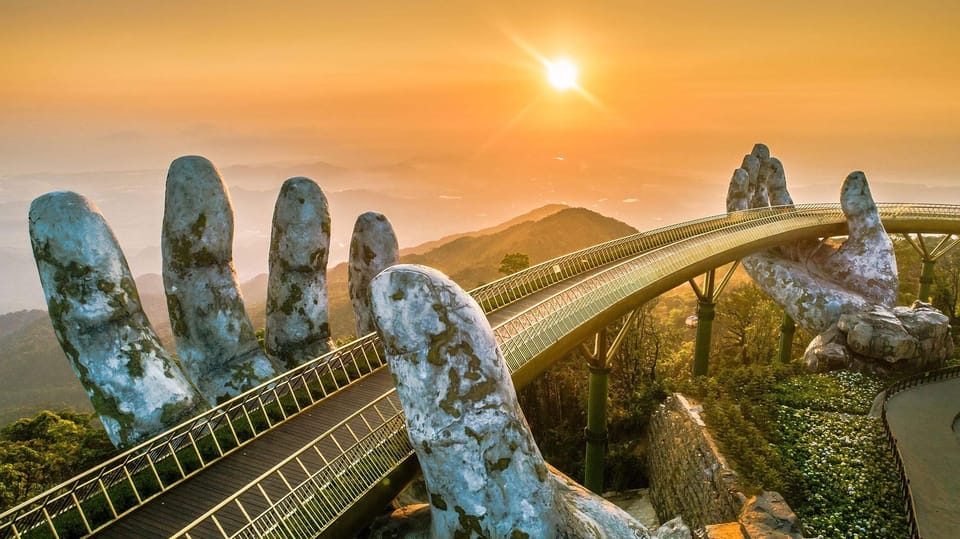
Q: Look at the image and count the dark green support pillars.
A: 4